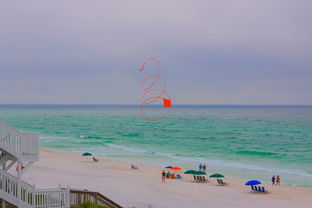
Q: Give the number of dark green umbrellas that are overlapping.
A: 2